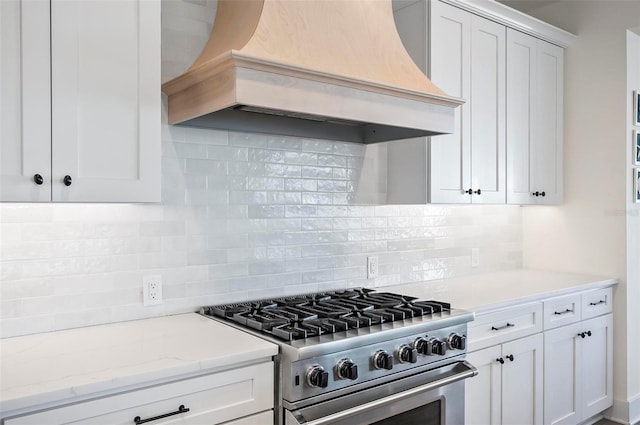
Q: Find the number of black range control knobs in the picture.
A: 7